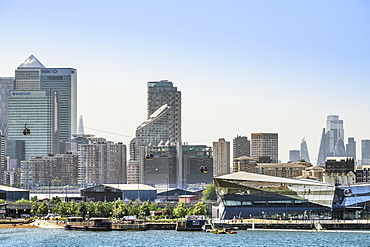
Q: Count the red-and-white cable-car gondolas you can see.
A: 4